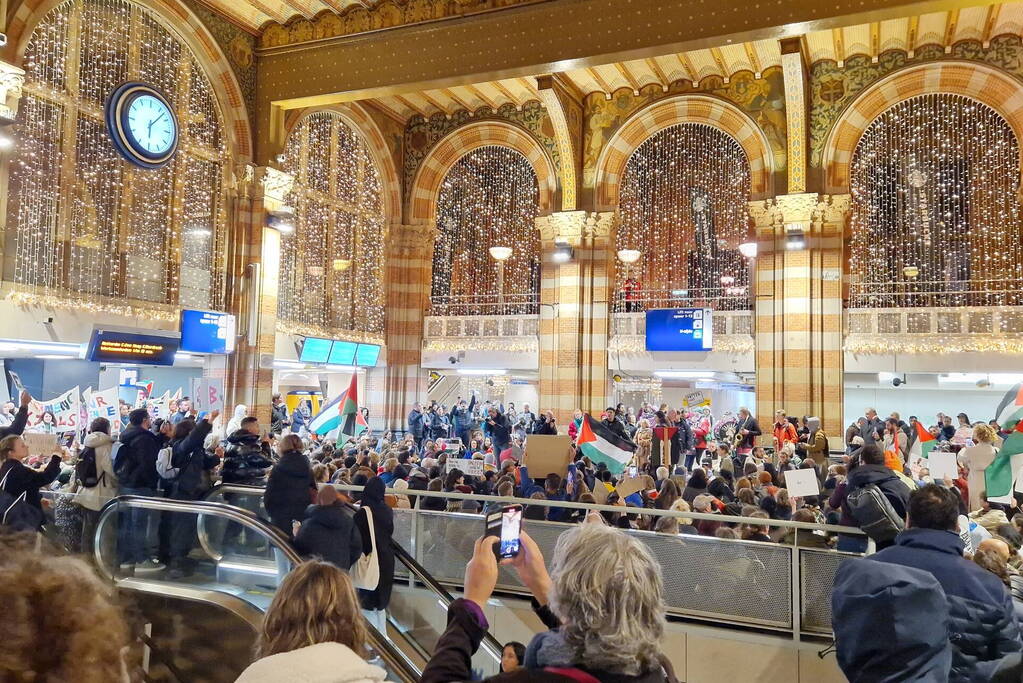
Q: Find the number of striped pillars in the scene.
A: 4